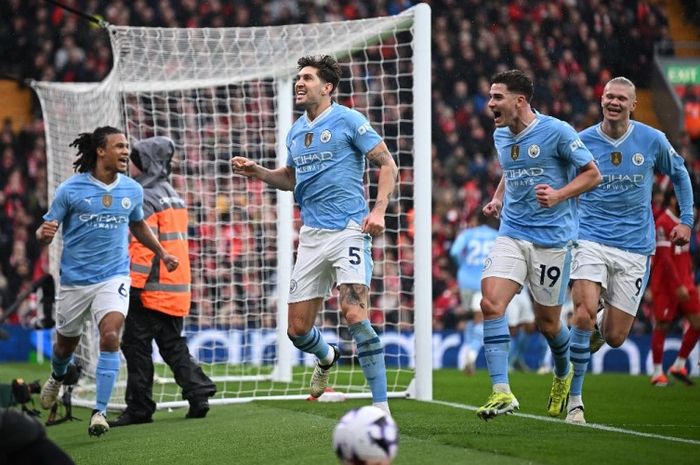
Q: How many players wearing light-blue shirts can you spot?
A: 5